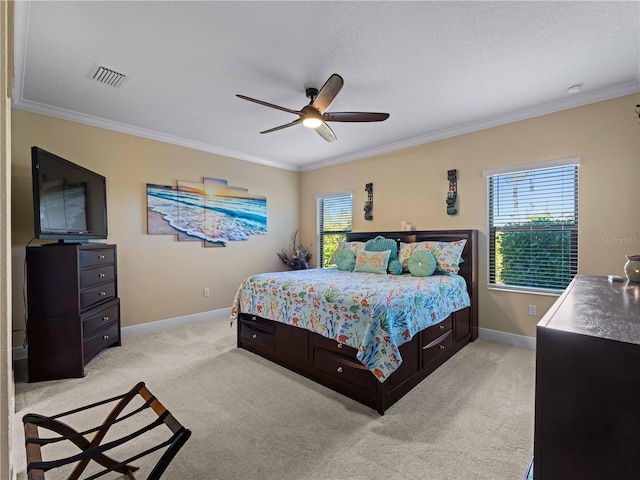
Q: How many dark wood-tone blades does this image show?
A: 5